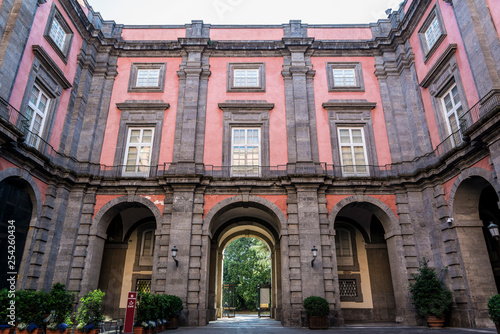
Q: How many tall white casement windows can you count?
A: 5